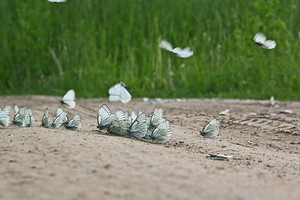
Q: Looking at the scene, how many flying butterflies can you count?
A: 5